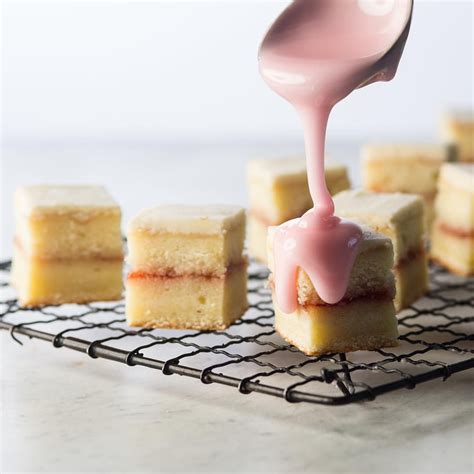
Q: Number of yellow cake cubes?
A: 8